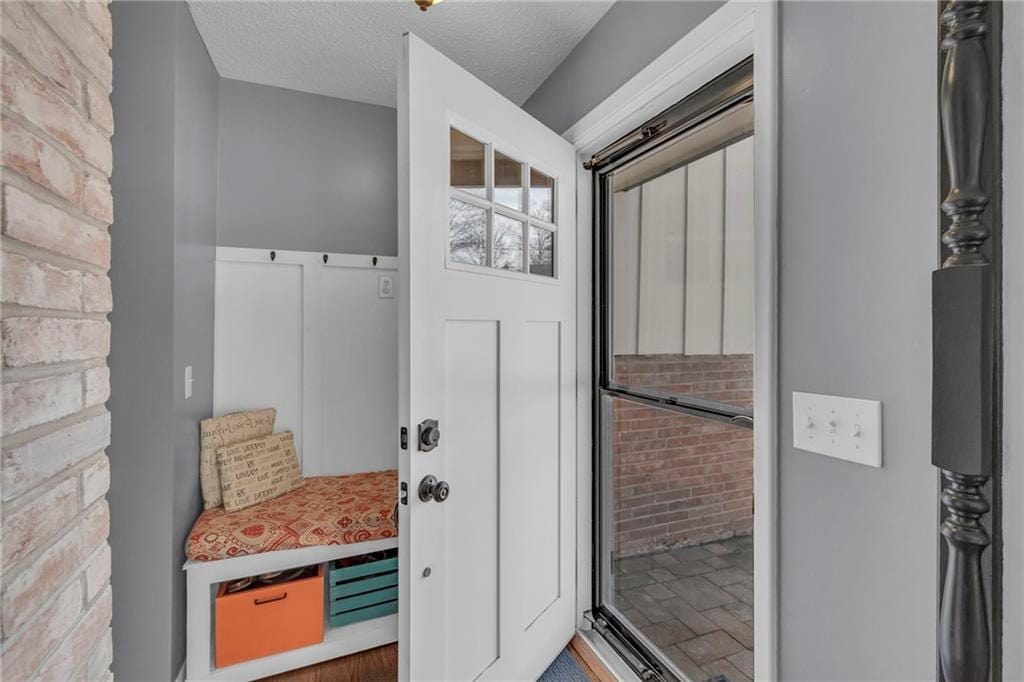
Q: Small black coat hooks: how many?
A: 3